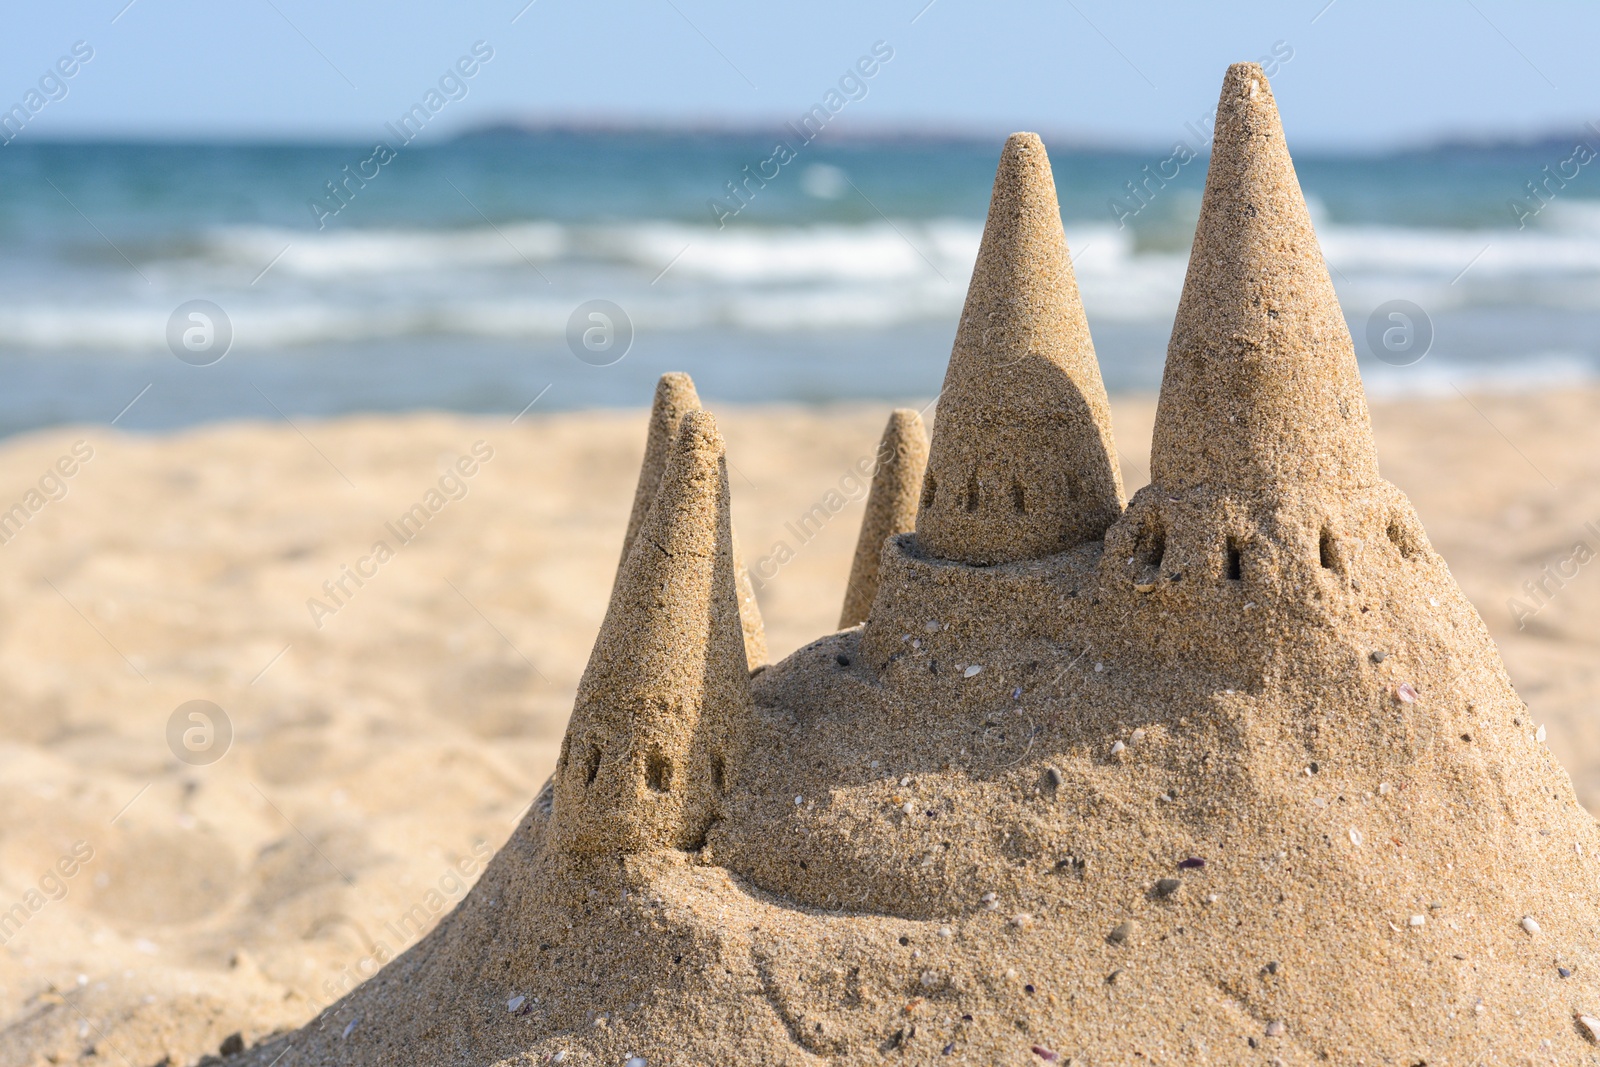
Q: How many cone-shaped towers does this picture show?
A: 5